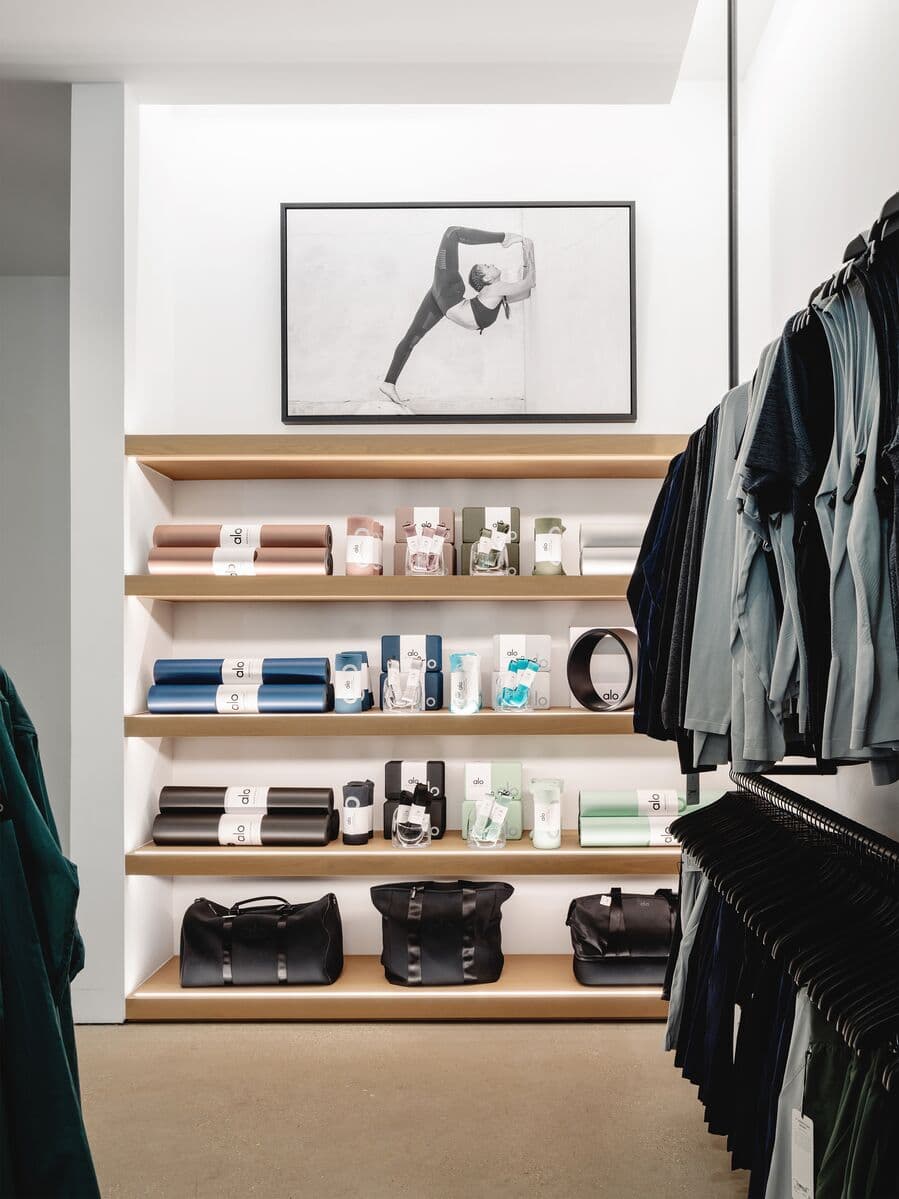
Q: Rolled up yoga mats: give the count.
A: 10